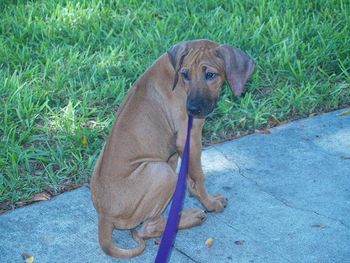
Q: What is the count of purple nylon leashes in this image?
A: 1